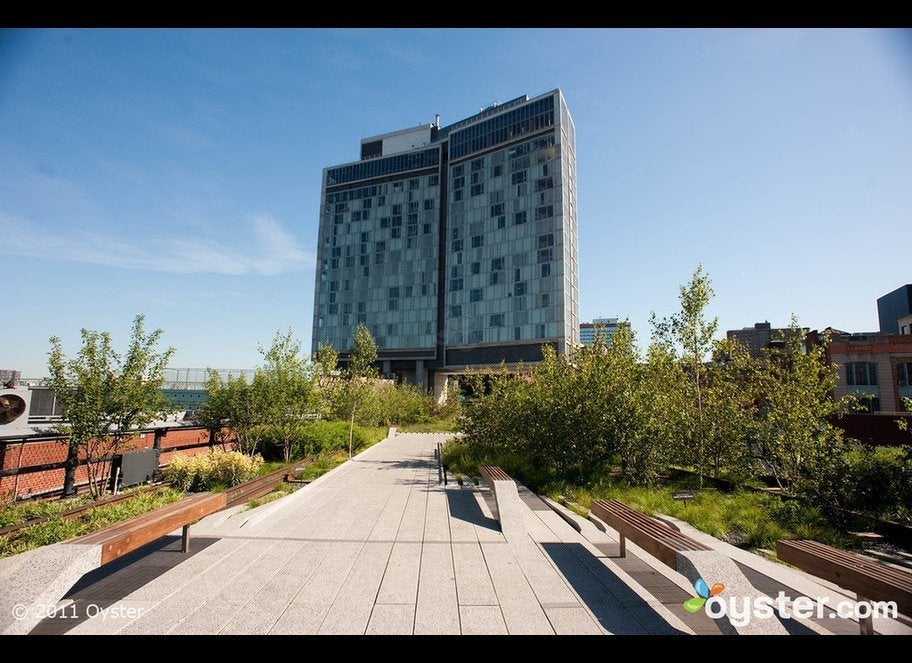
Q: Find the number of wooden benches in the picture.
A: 4